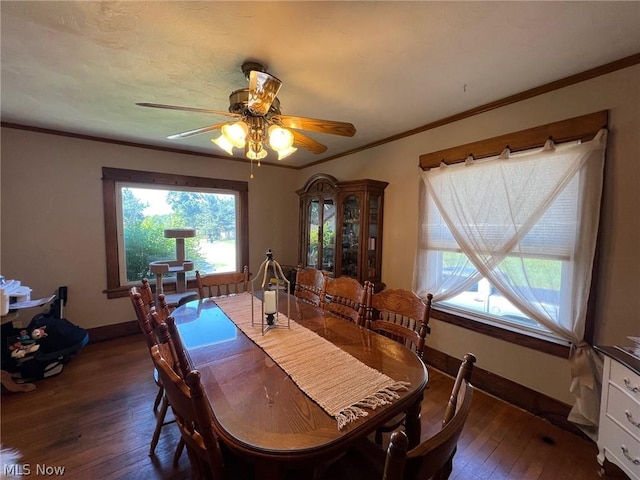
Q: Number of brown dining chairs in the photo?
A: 8